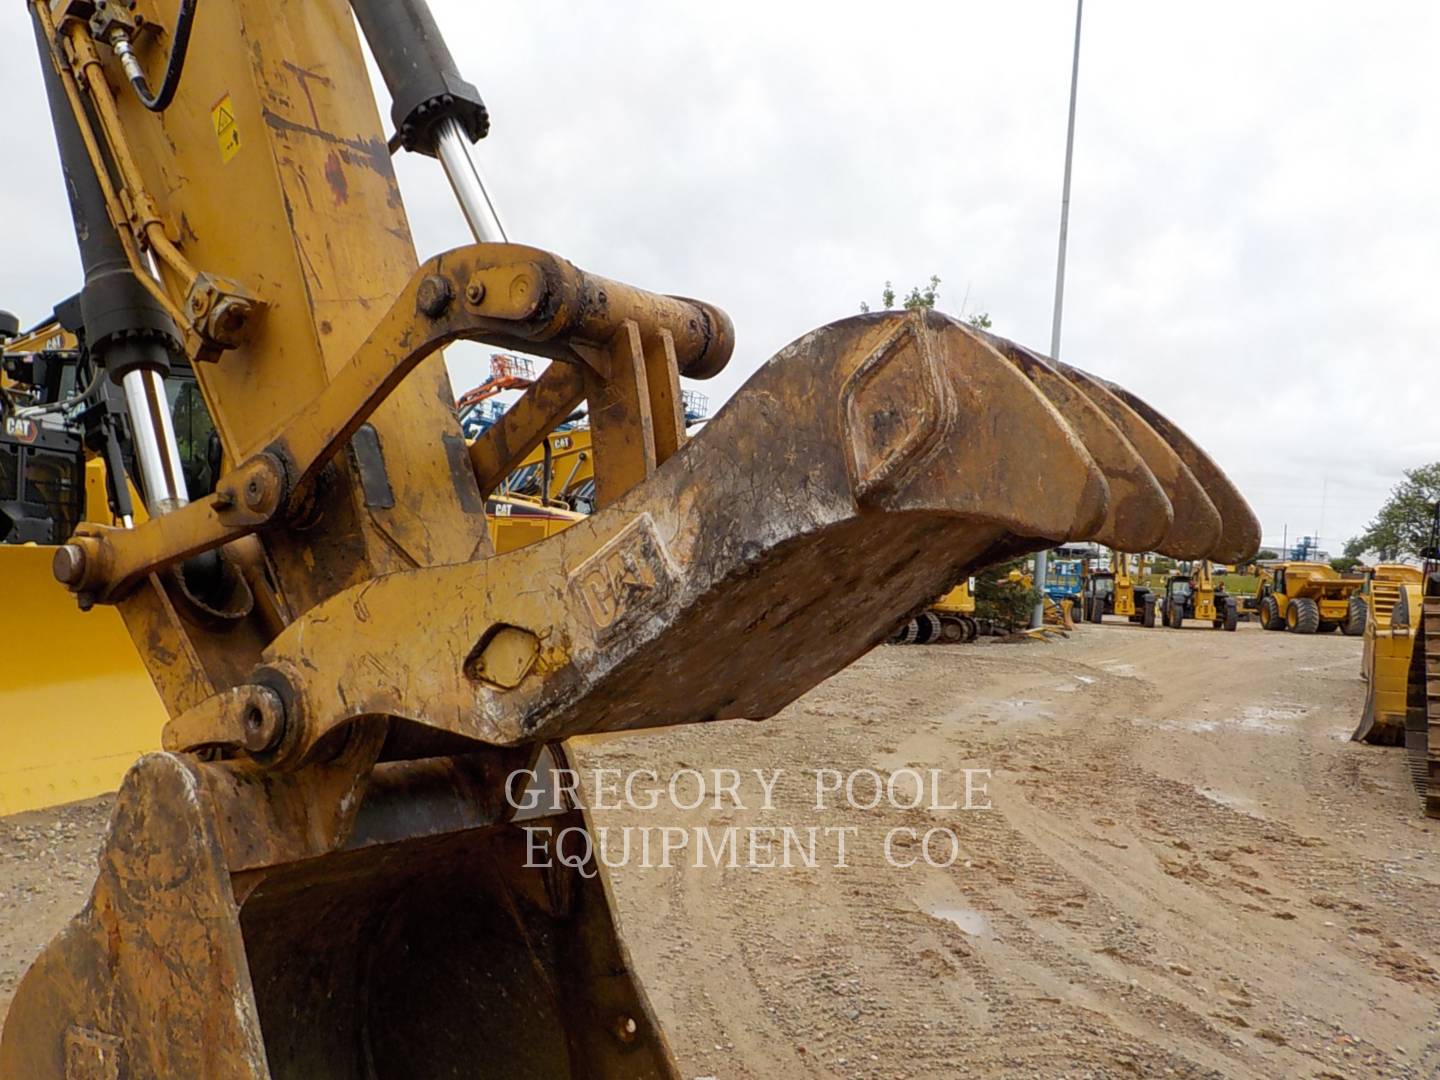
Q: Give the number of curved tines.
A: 4